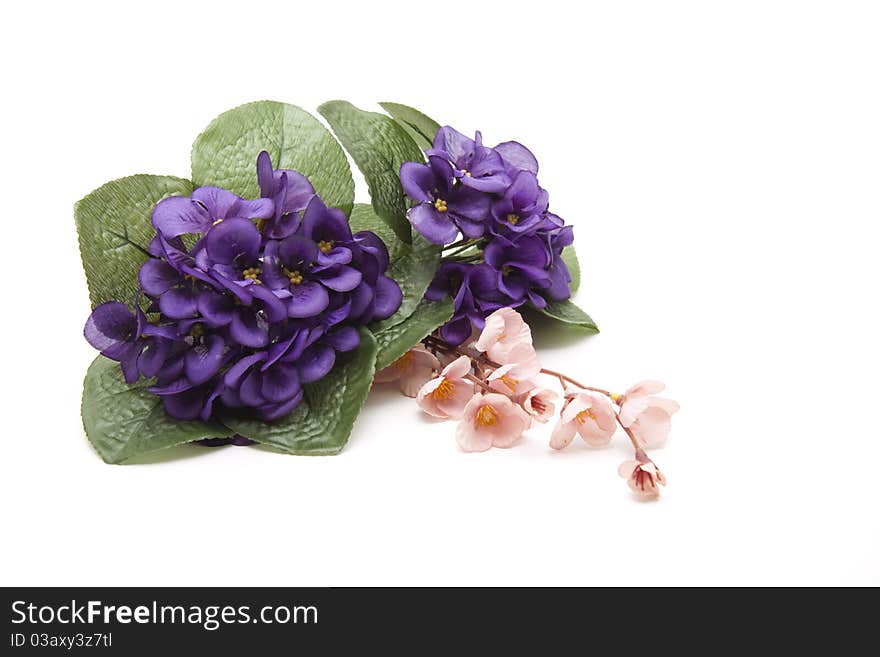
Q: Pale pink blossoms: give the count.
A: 9